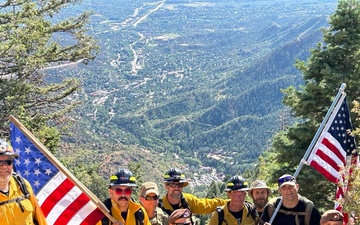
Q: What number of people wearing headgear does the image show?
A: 9